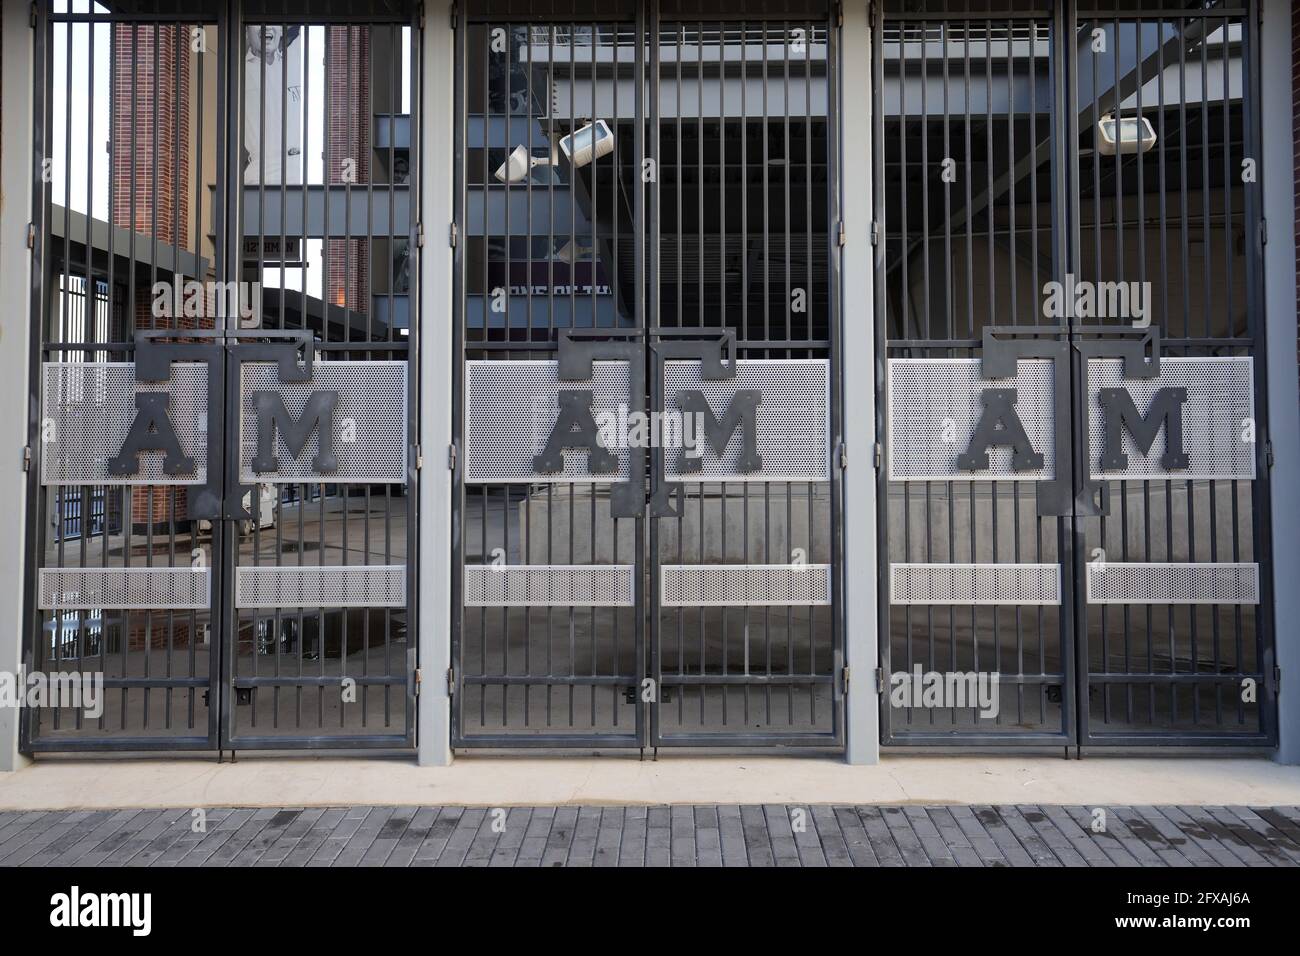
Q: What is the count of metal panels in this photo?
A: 12